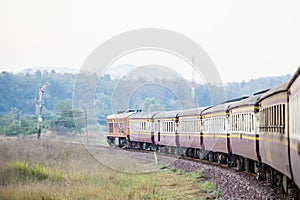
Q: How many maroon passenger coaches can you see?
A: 7